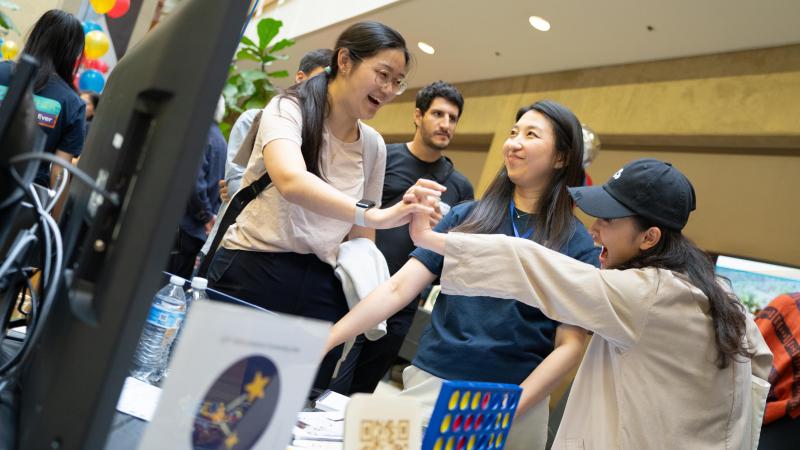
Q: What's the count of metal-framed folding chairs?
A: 0